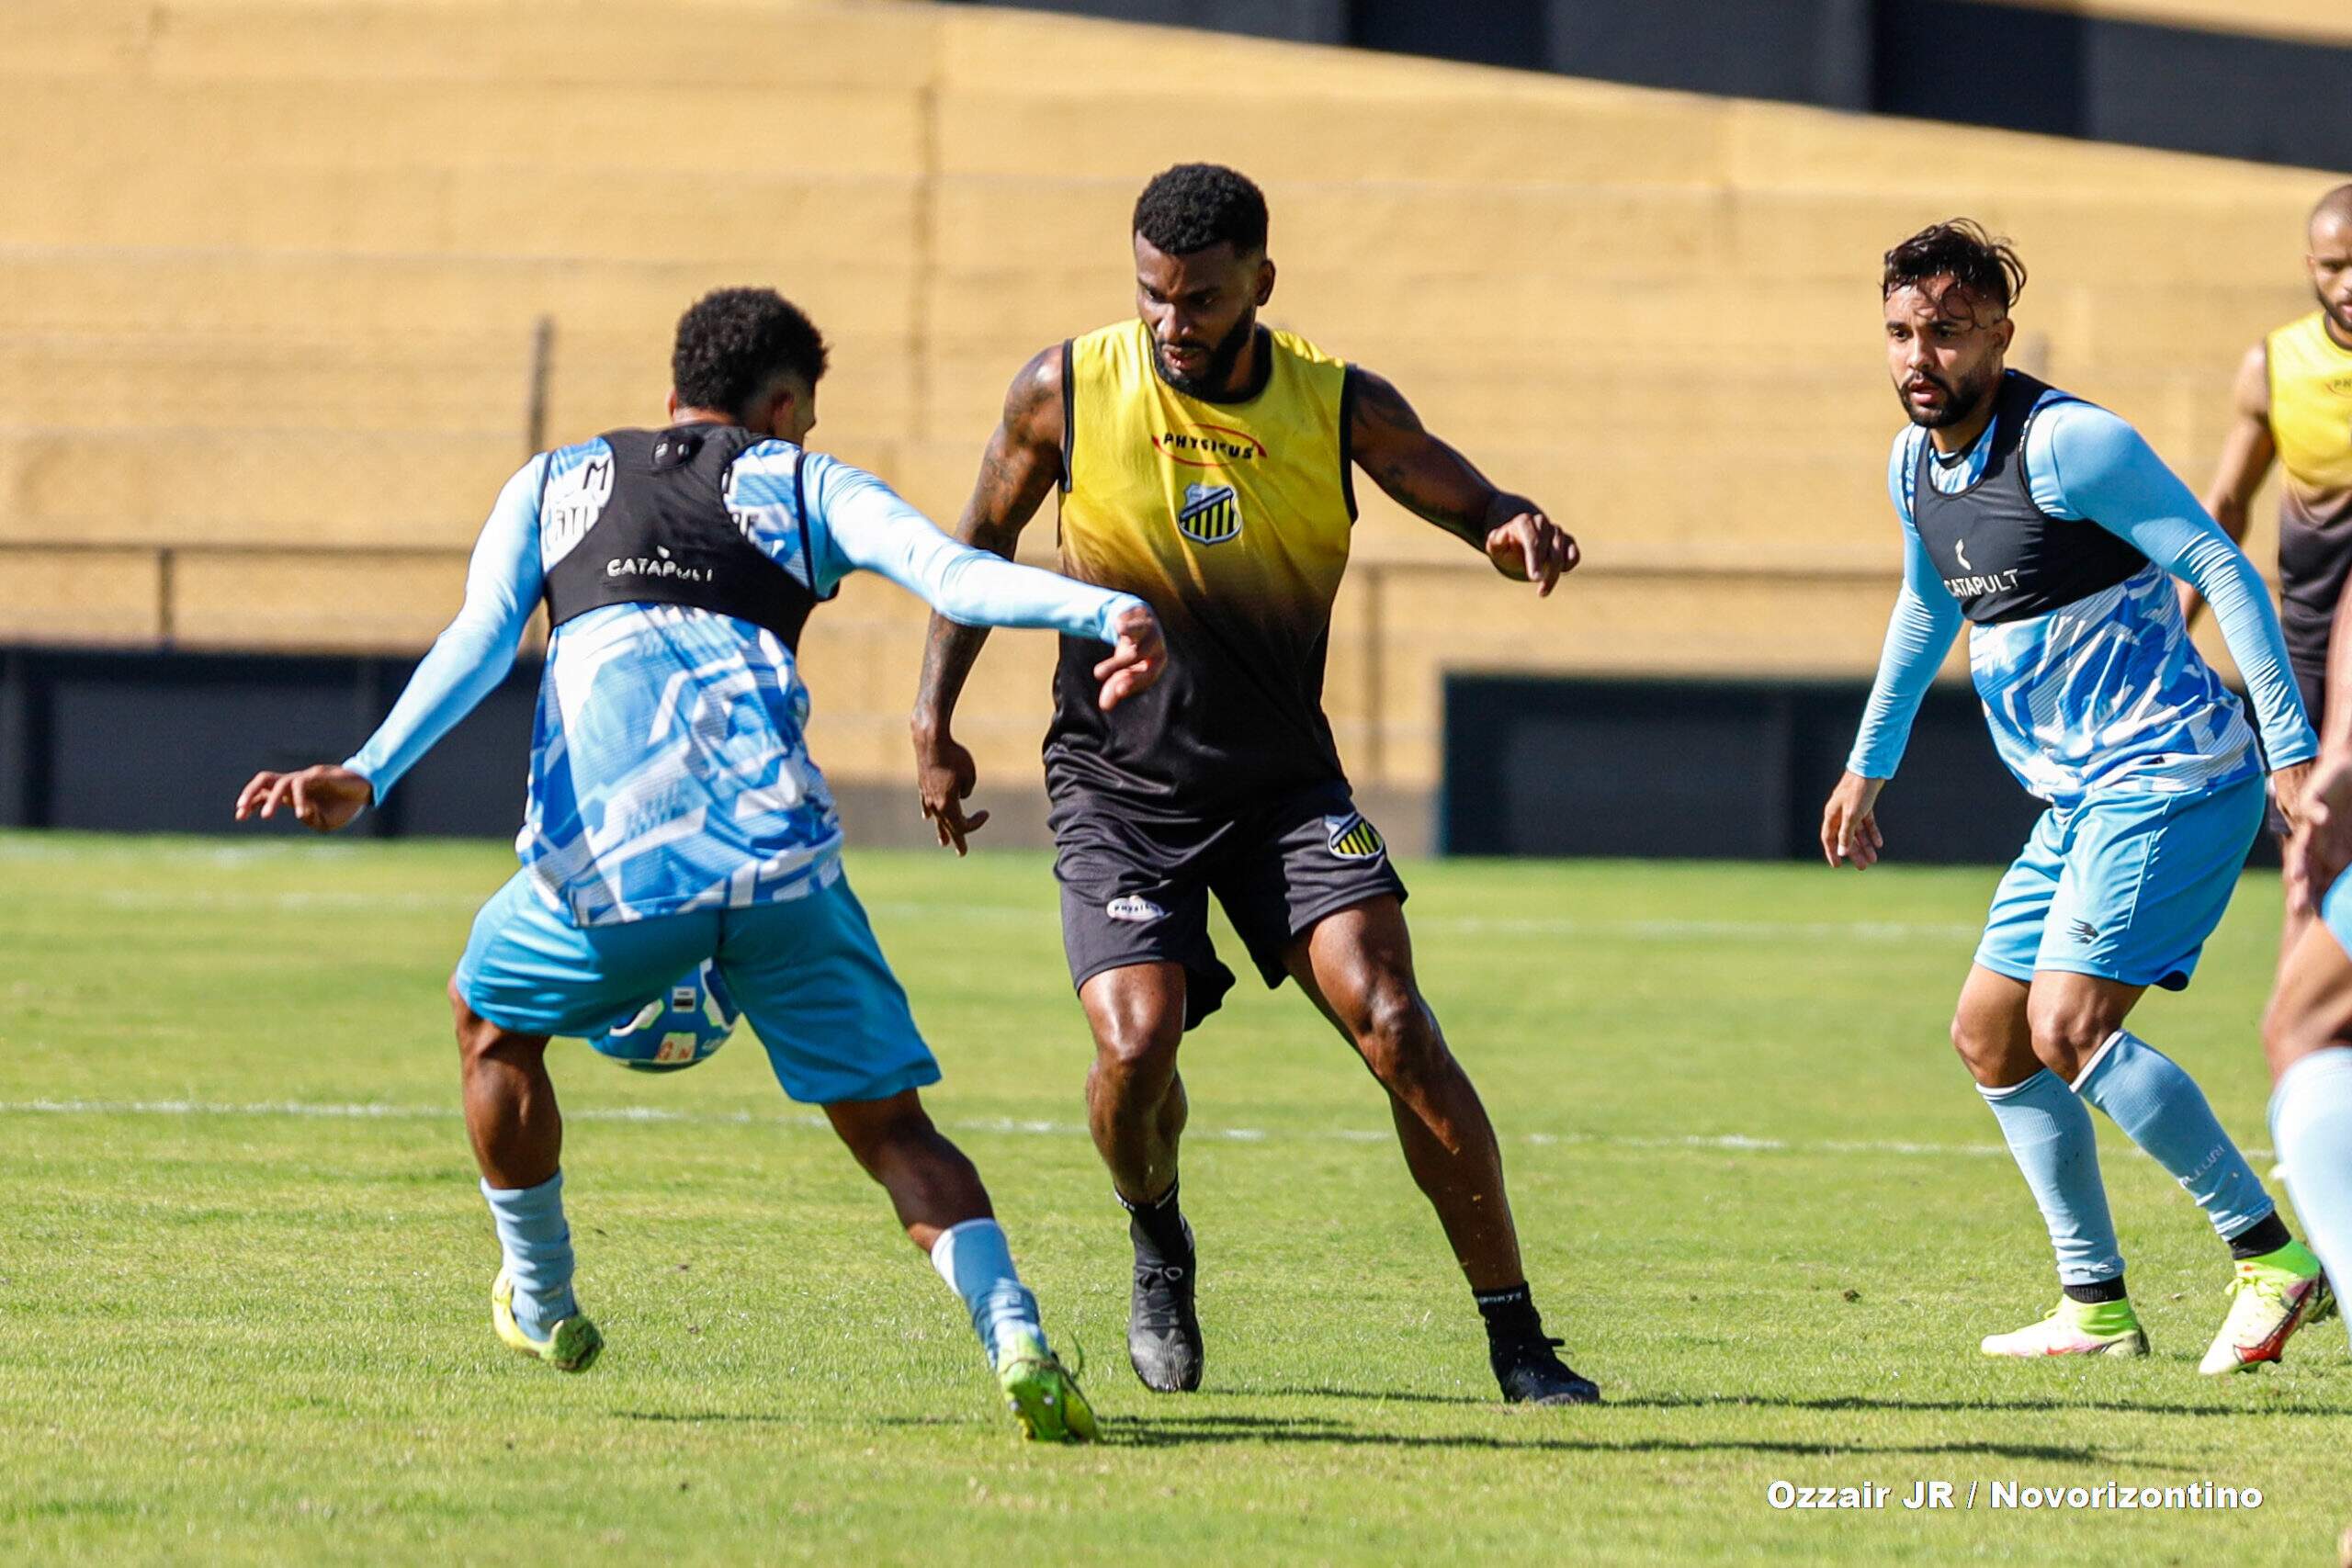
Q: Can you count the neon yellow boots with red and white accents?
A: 2